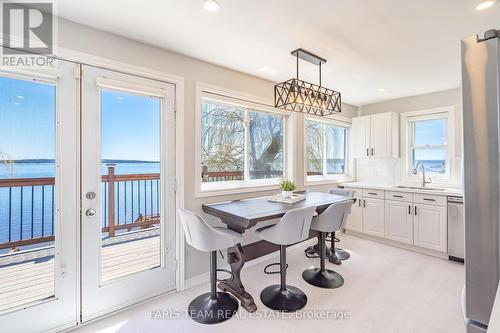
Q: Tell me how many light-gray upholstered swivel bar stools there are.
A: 4